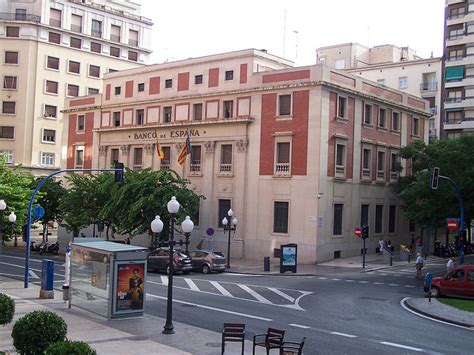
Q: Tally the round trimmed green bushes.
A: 3